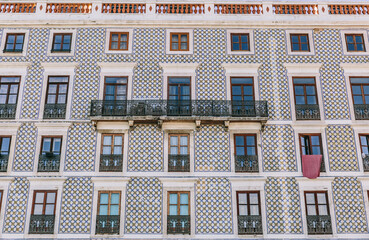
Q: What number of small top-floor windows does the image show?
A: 7